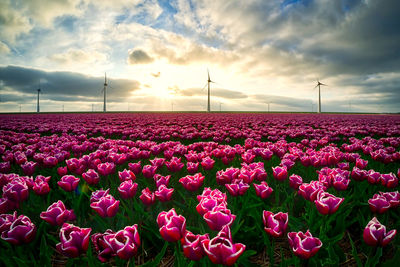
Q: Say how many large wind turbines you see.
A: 4